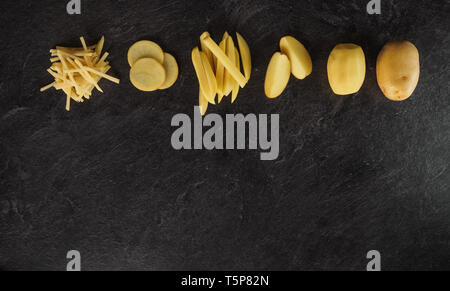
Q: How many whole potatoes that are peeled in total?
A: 1